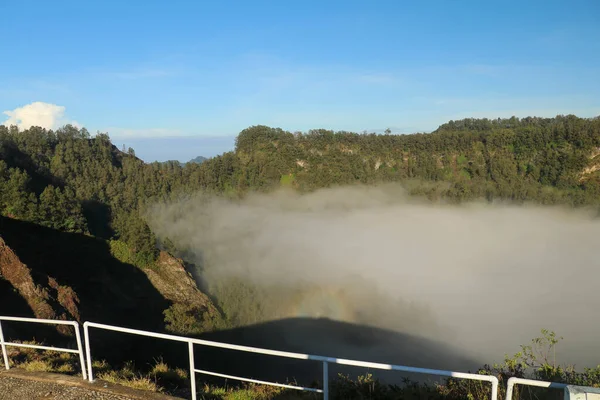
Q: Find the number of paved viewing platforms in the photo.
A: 1